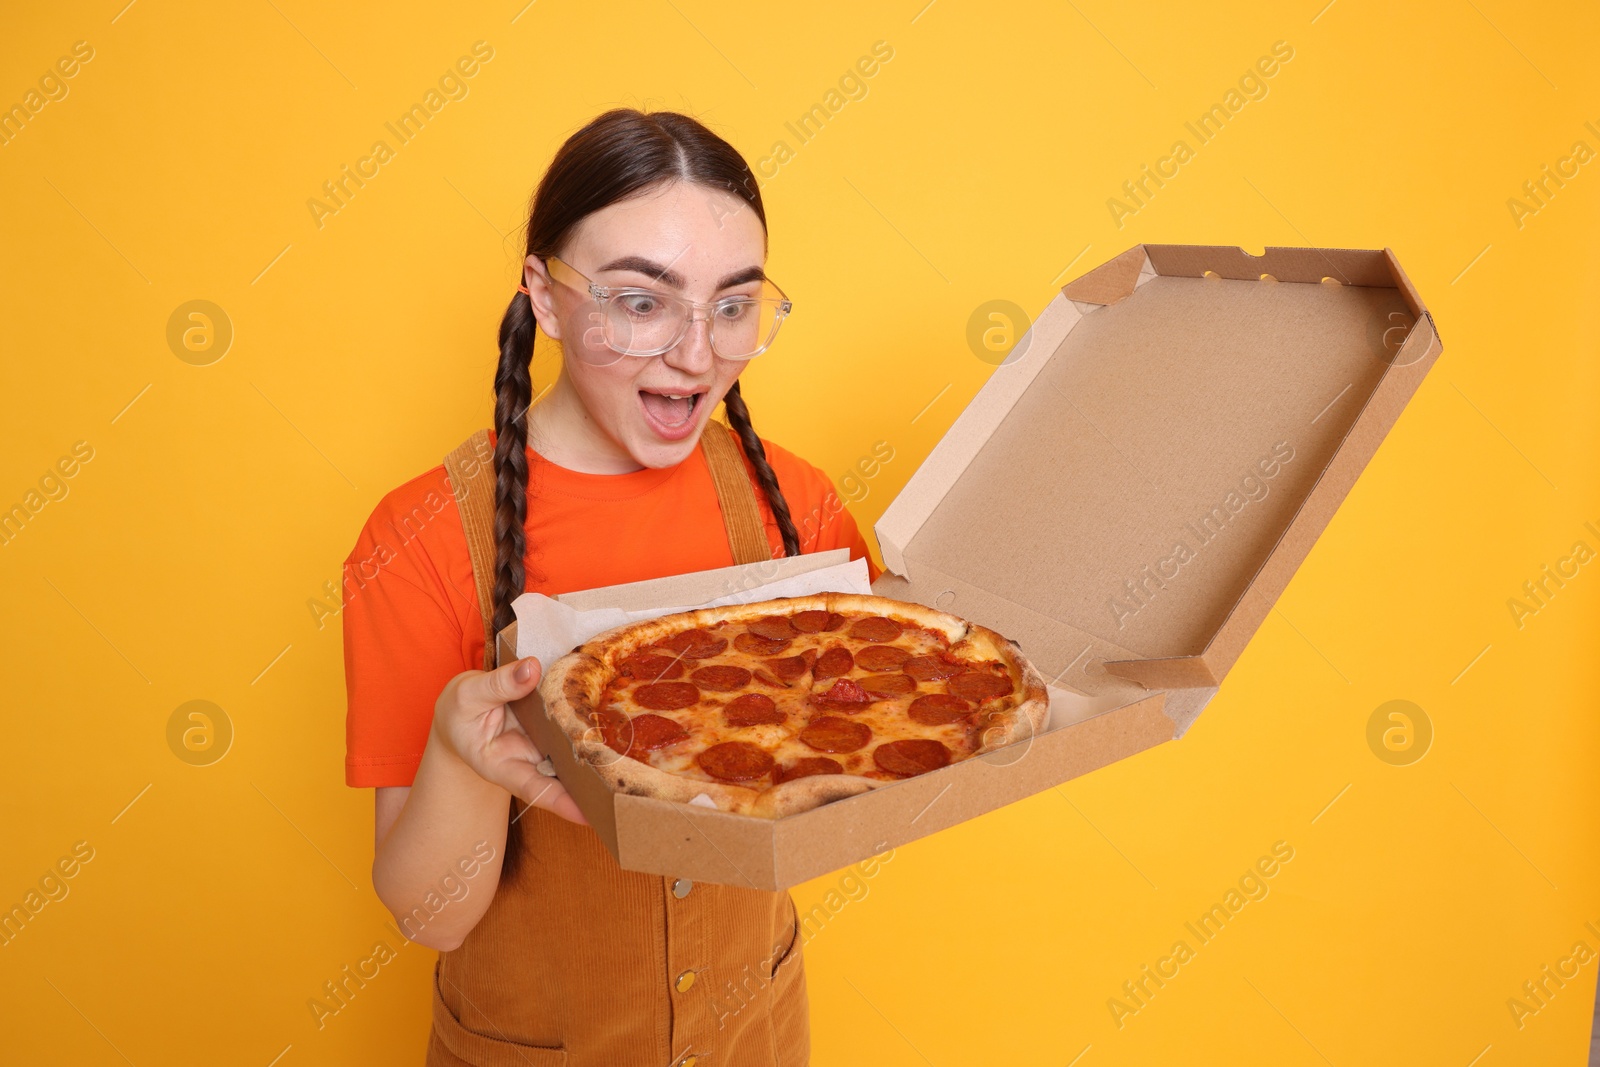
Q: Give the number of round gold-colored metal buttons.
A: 3